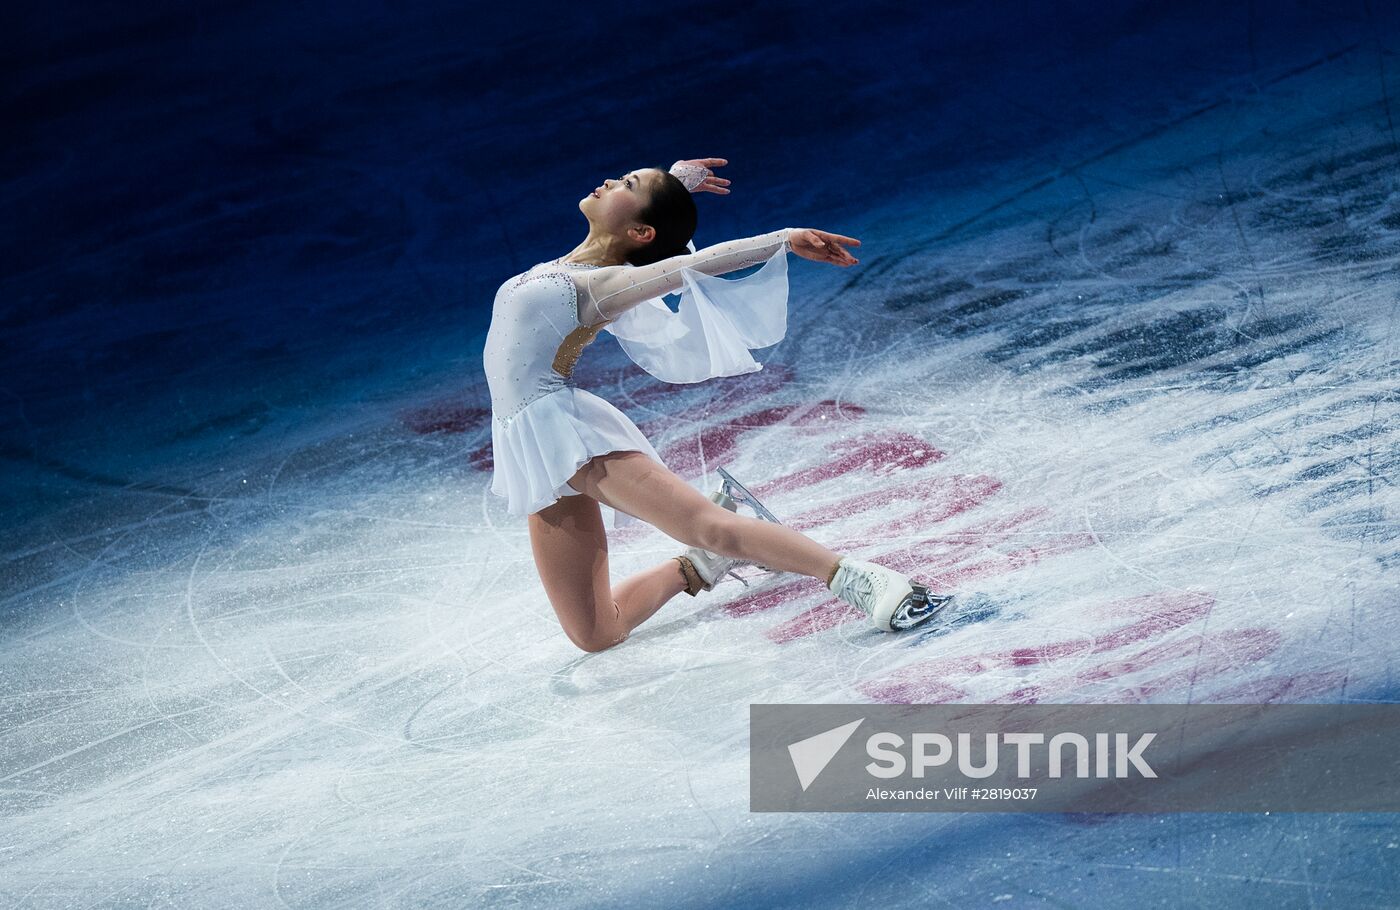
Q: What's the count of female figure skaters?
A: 1